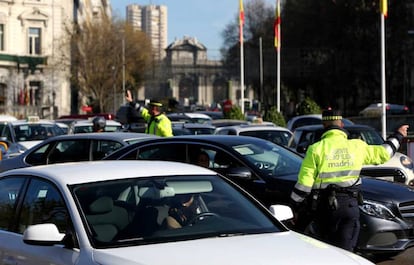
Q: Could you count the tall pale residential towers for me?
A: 2